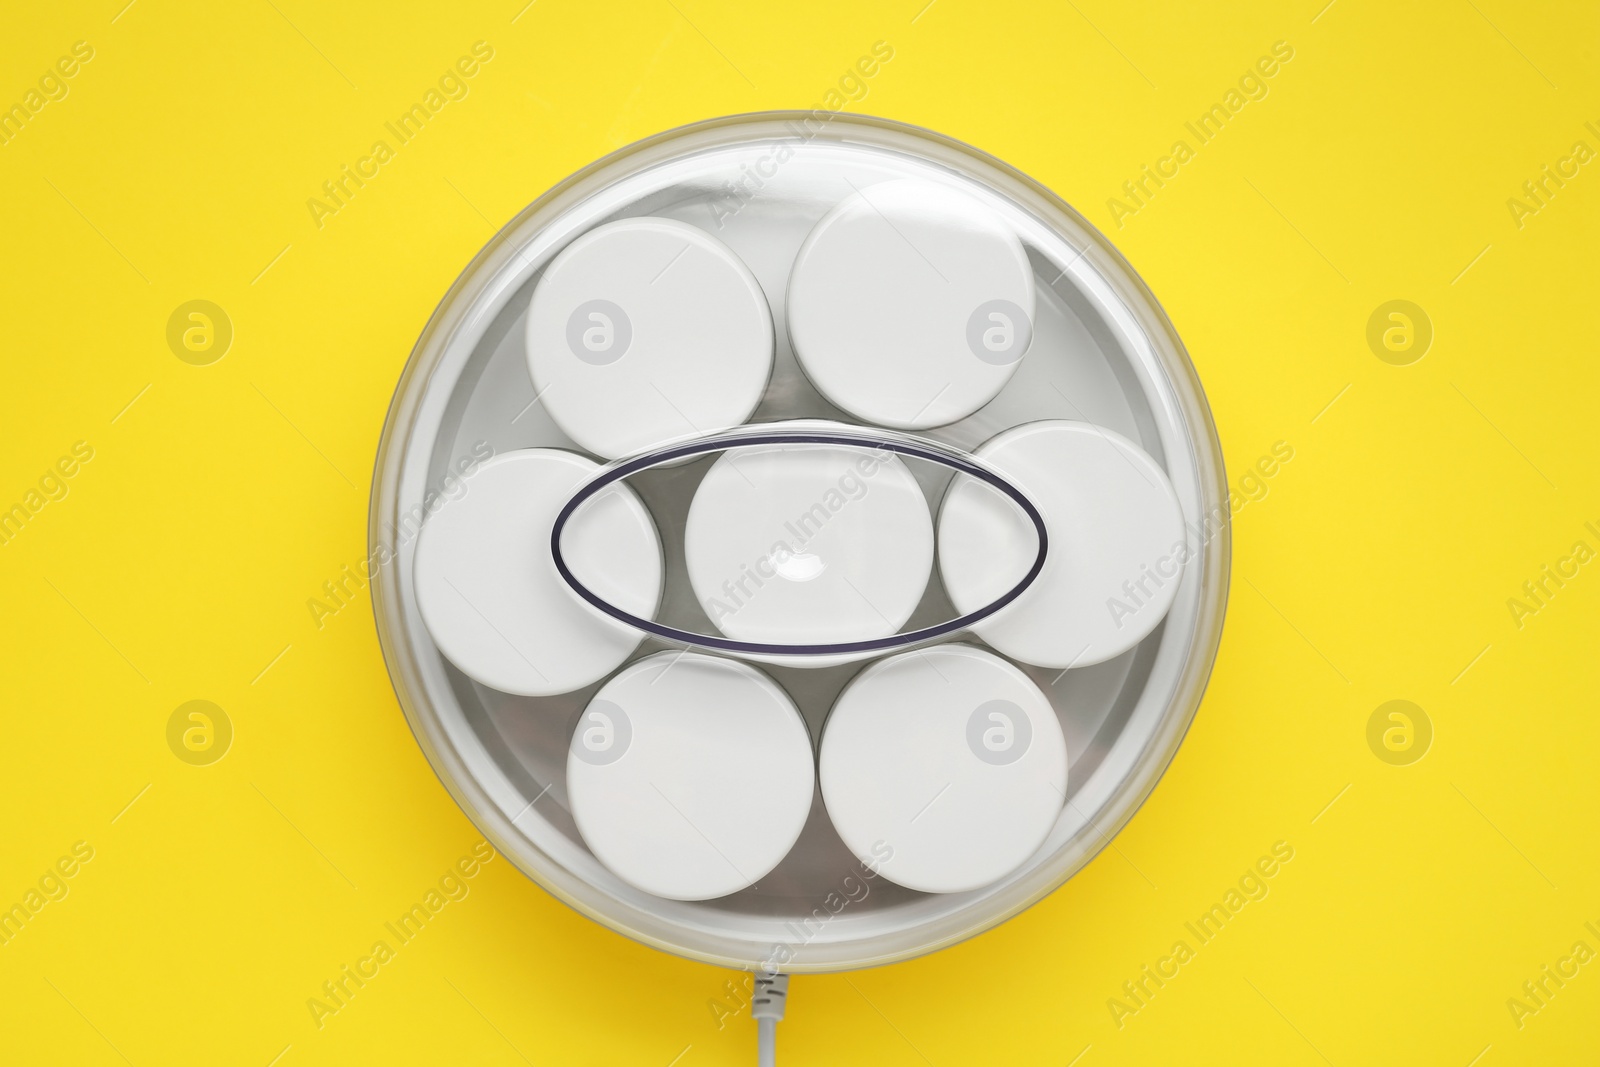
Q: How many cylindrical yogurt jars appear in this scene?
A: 7